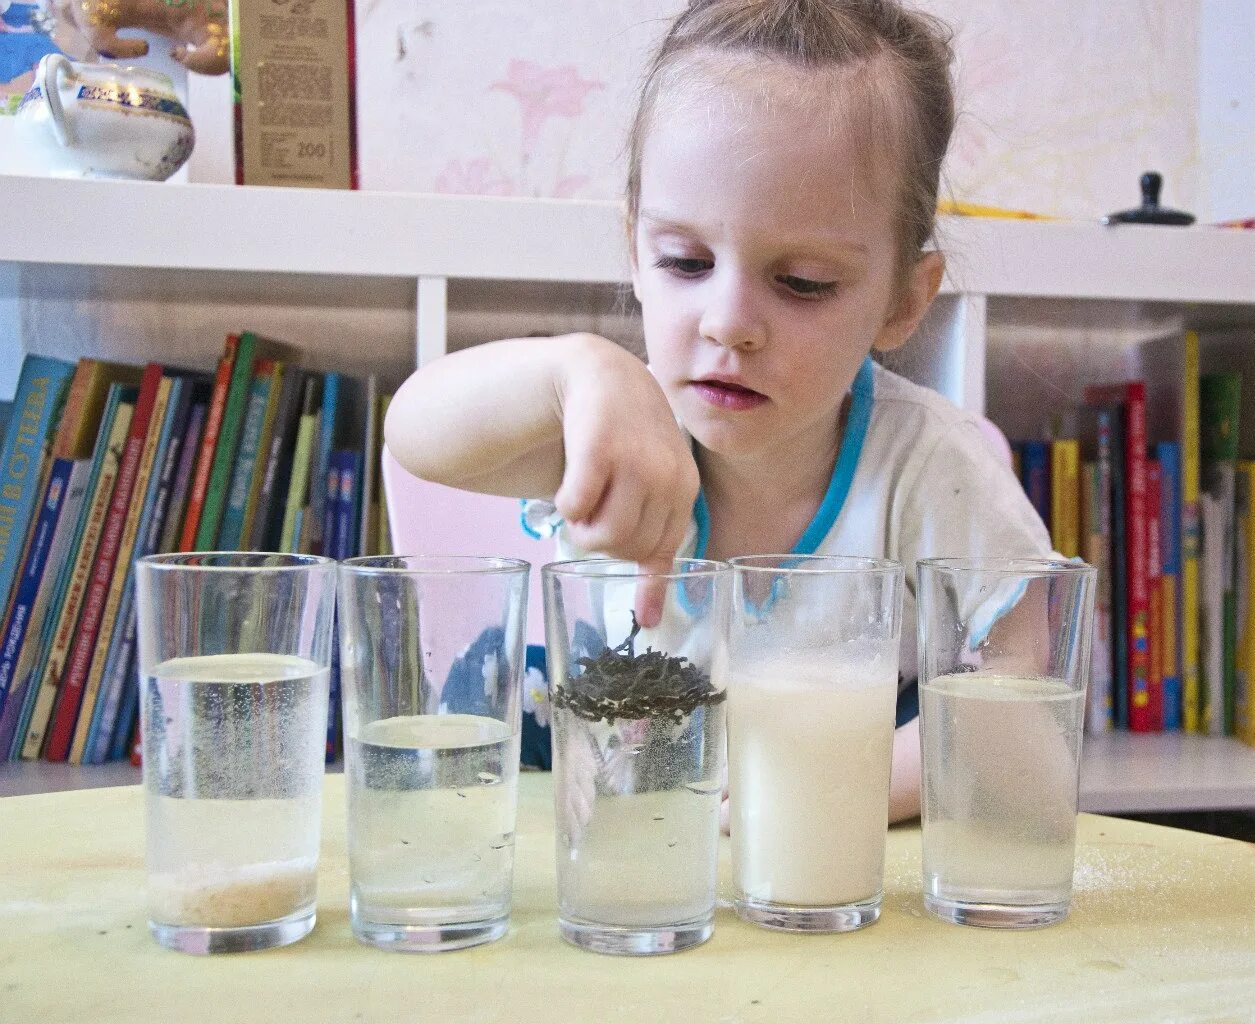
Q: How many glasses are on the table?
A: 5